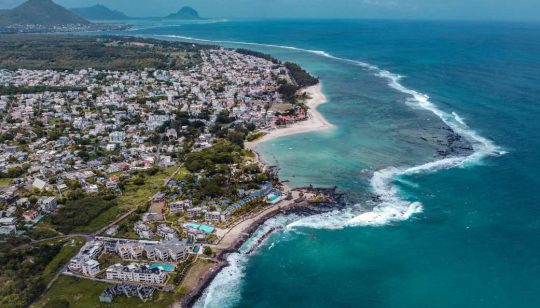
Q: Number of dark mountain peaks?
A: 3